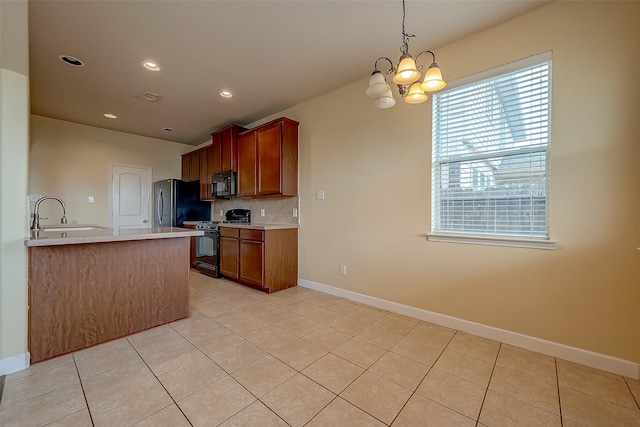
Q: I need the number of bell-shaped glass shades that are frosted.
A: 5